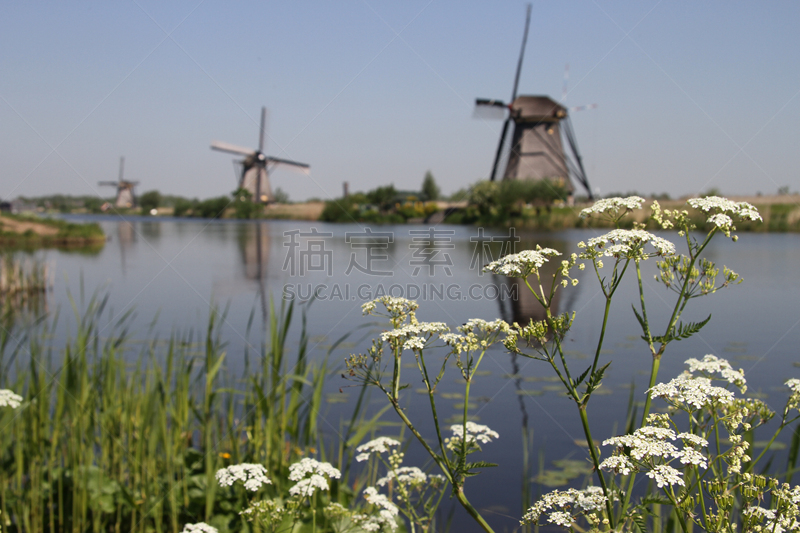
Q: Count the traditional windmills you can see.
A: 3